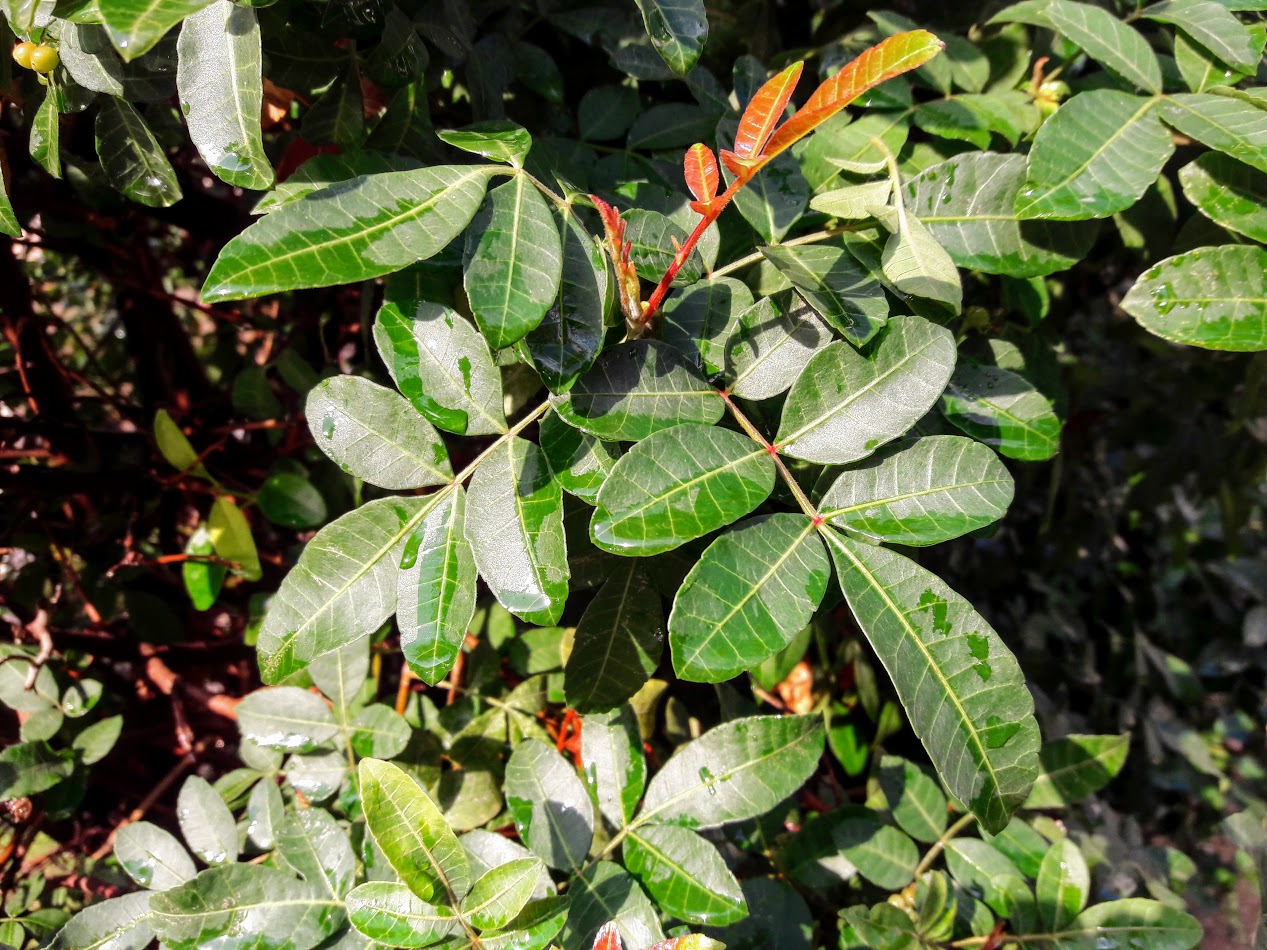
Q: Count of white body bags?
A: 0